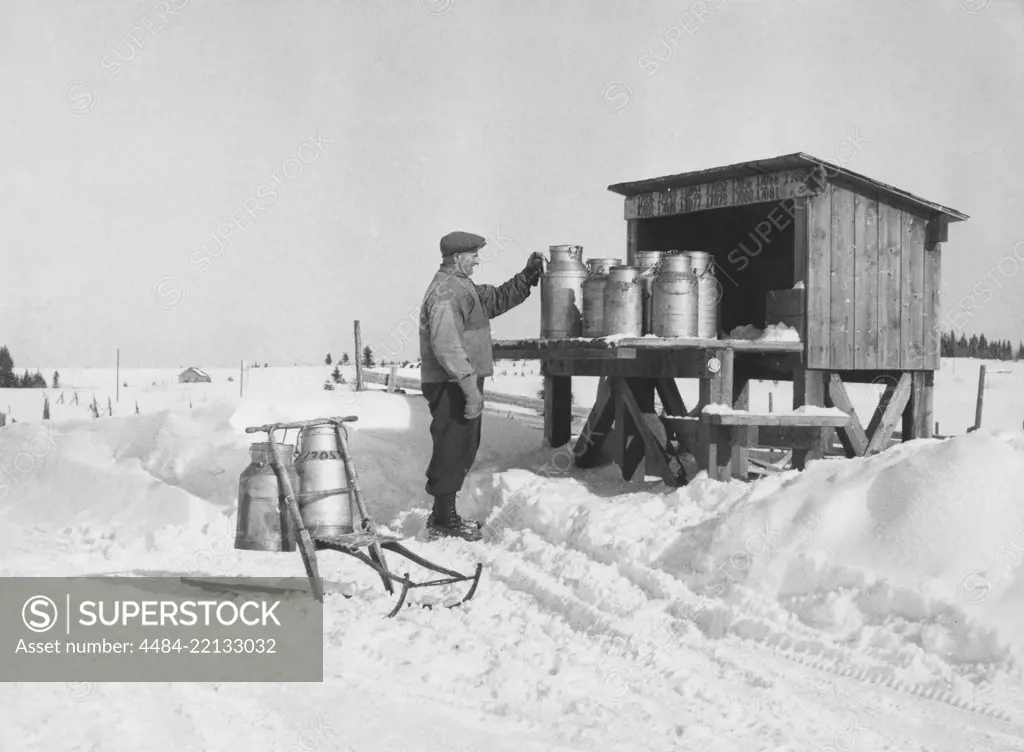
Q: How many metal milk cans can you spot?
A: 8